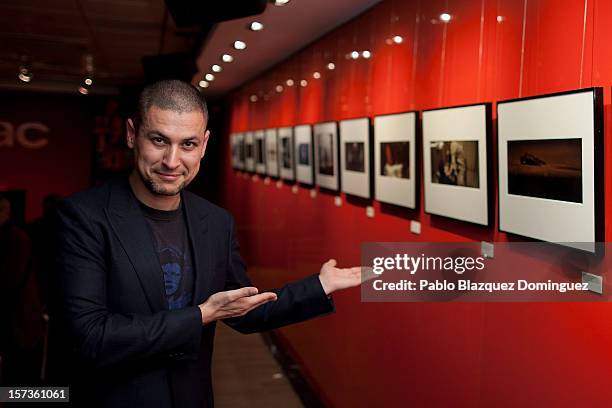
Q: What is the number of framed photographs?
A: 12